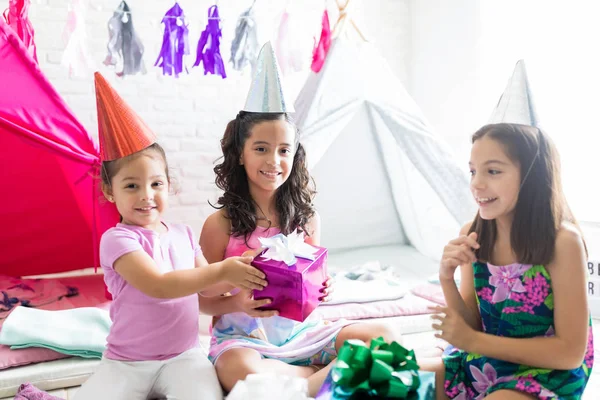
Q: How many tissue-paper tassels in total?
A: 8